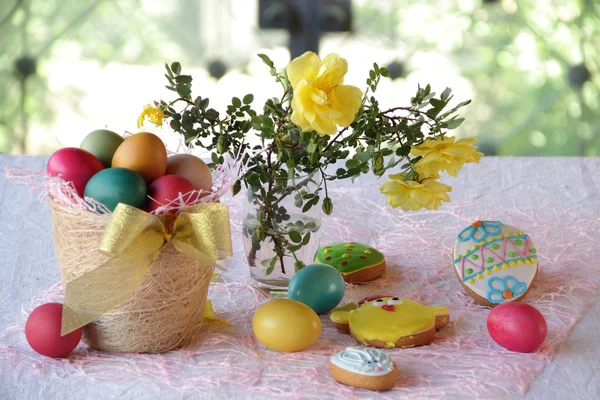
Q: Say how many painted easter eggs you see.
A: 10